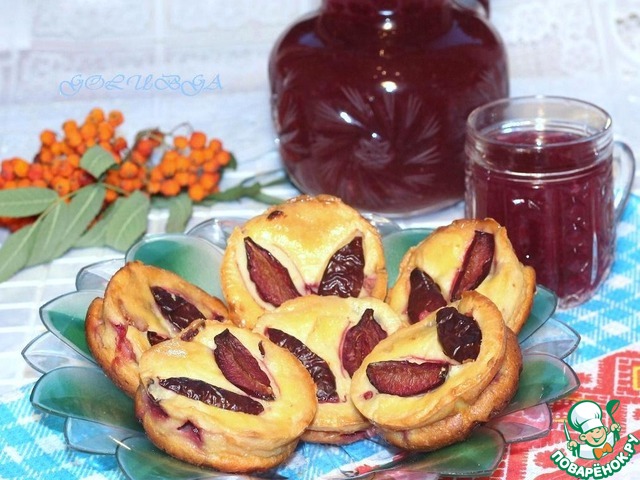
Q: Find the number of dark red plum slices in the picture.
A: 12